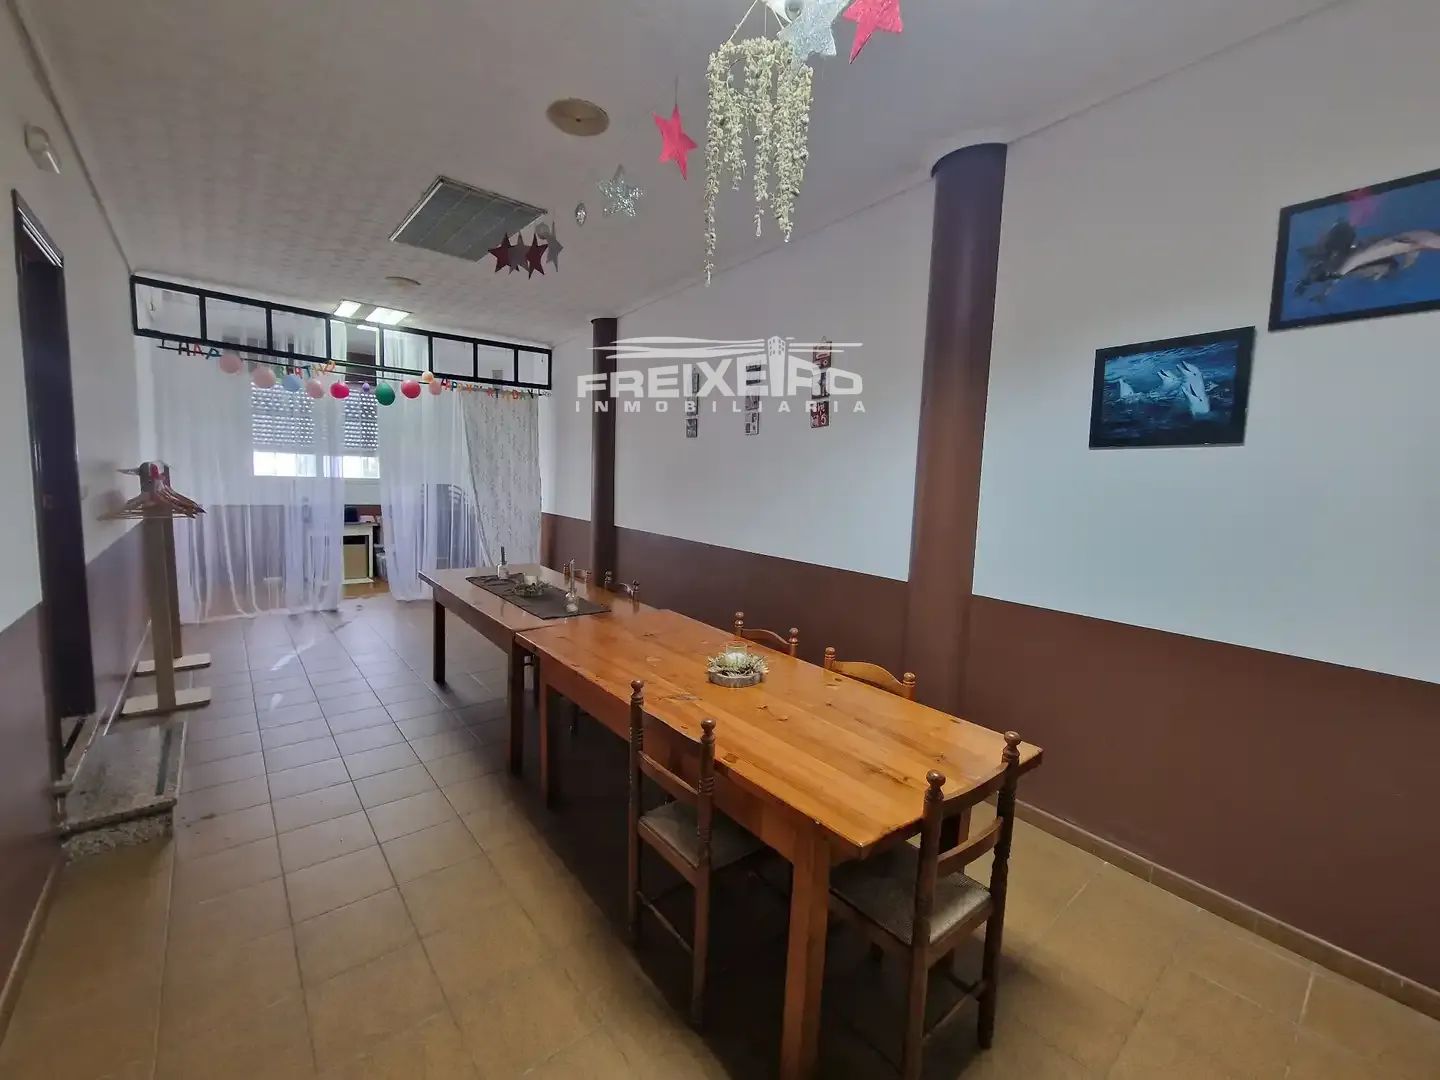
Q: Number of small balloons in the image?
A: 10